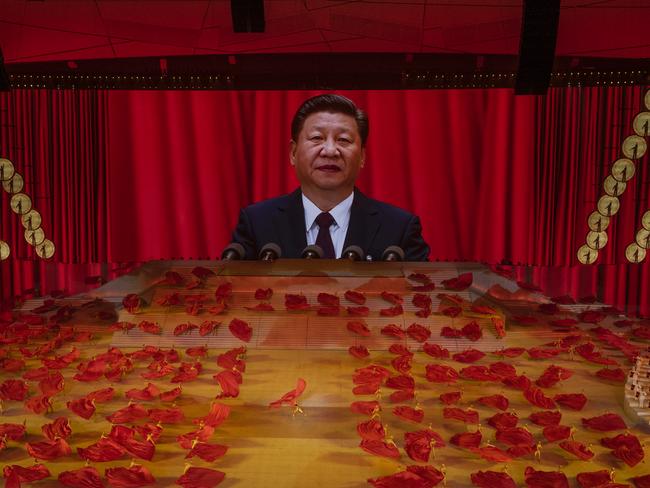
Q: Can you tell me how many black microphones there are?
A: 5